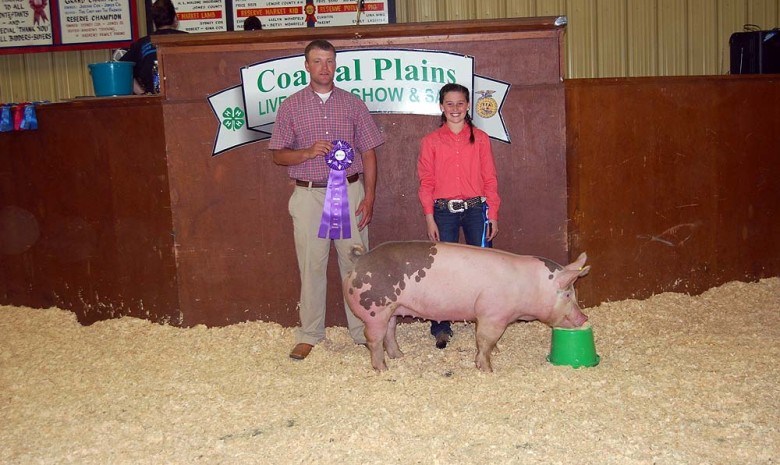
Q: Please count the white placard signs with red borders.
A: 2